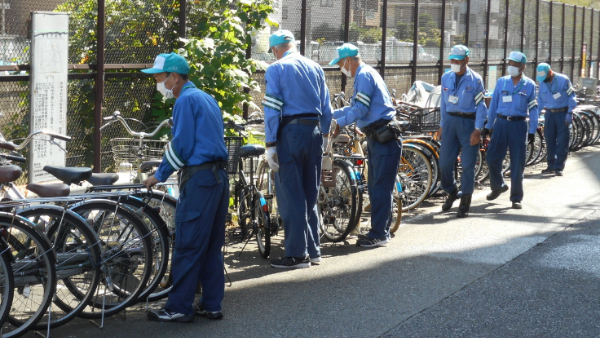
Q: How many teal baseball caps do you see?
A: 6